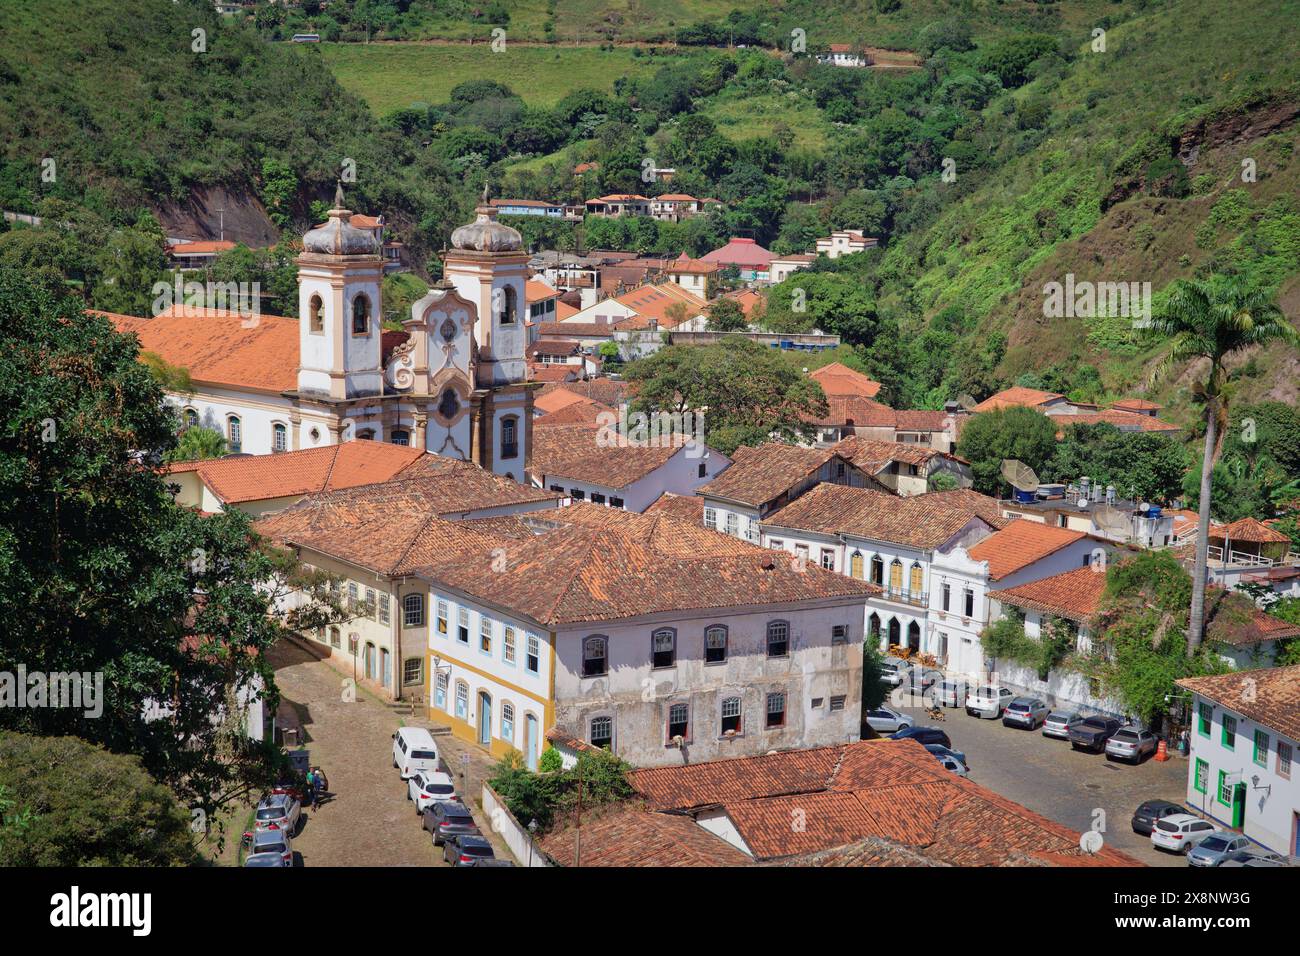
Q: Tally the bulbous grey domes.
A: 2